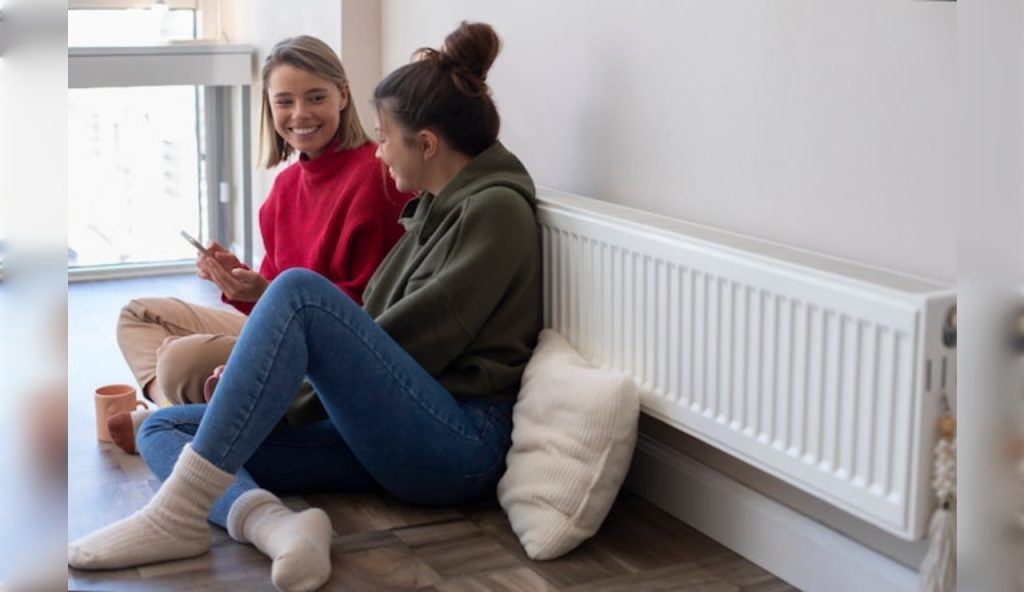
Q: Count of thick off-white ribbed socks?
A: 2